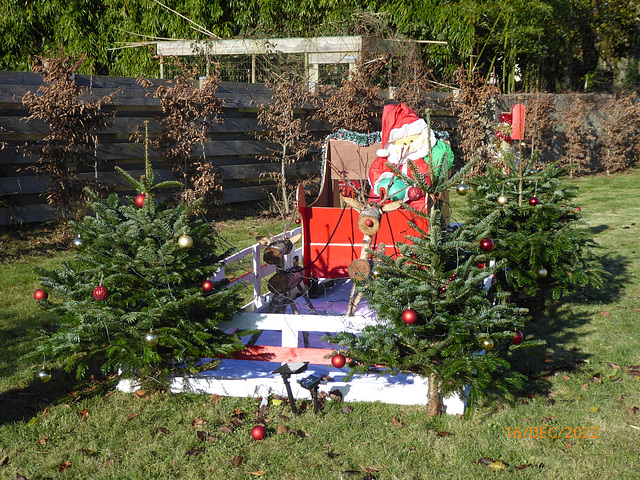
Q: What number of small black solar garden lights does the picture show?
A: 2